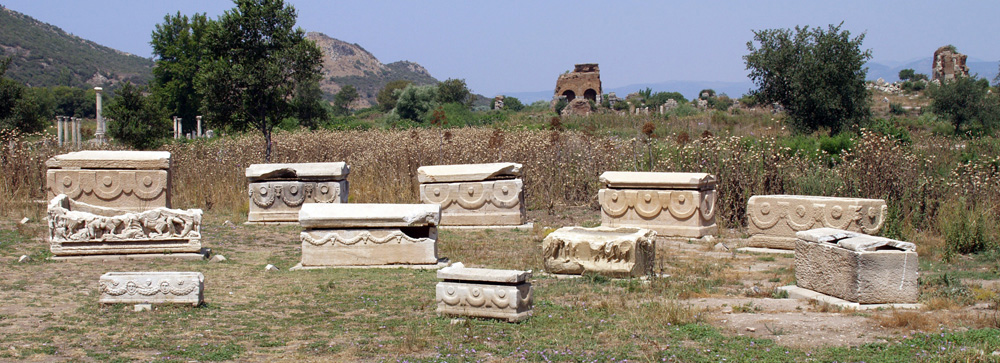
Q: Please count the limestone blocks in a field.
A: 11